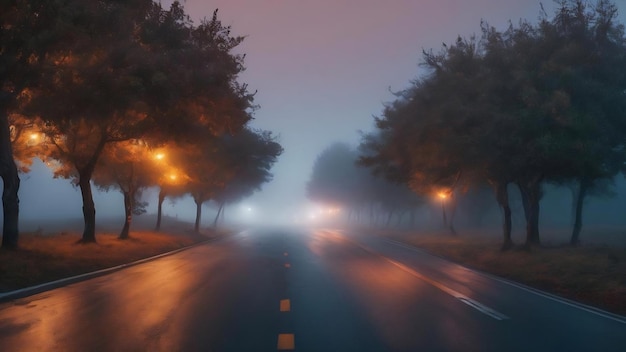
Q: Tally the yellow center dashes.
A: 4